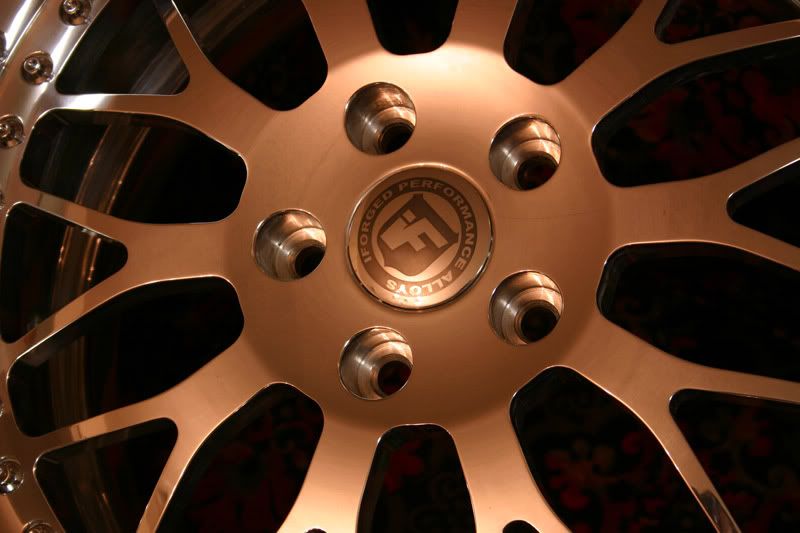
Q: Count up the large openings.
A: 10